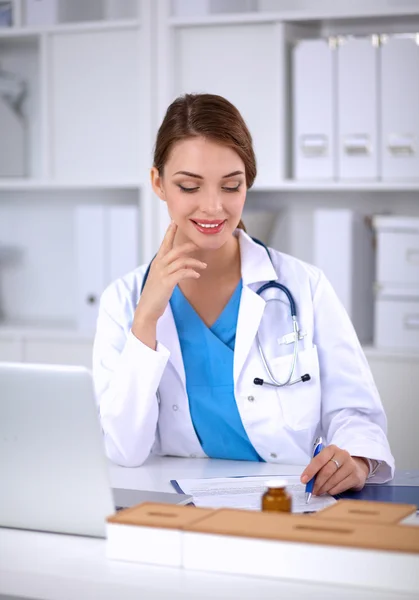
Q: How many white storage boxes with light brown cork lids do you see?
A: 3